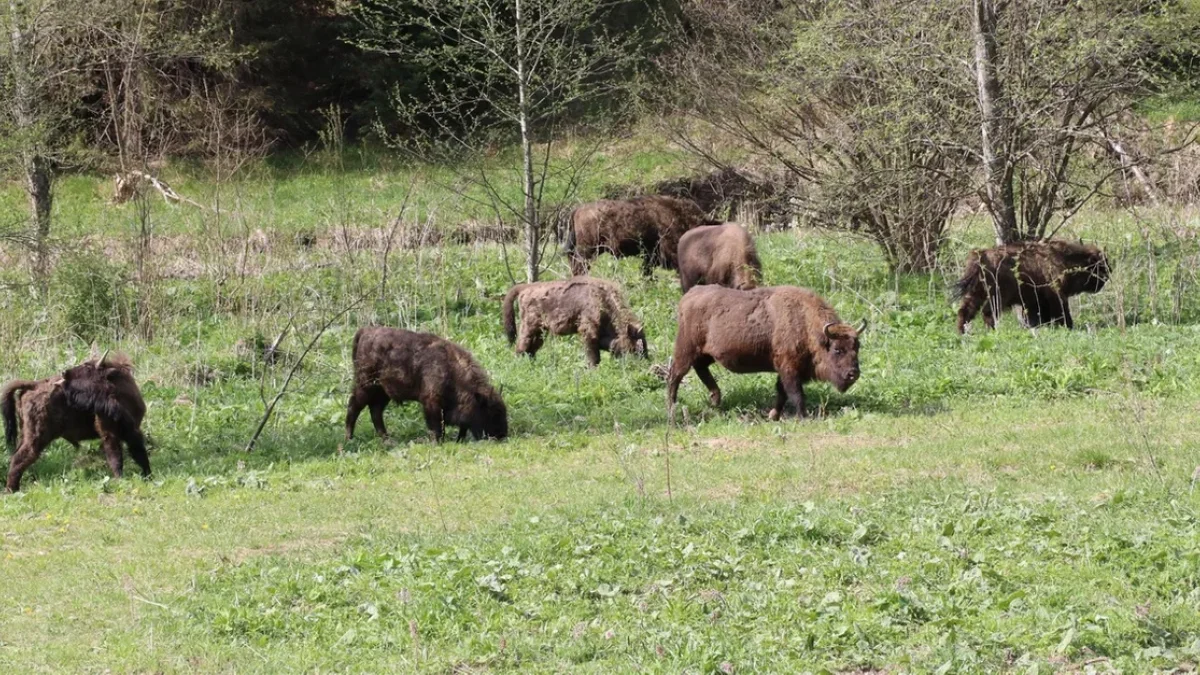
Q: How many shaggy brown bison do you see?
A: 7